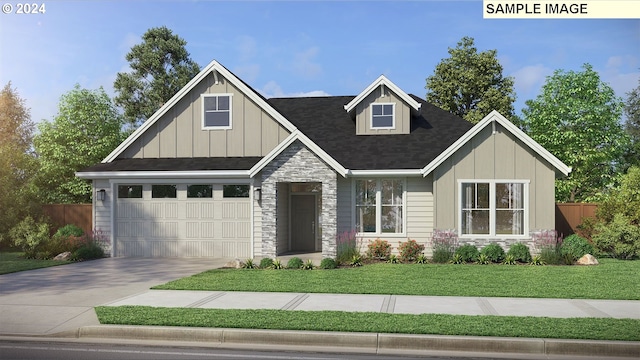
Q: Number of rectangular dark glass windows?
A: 4